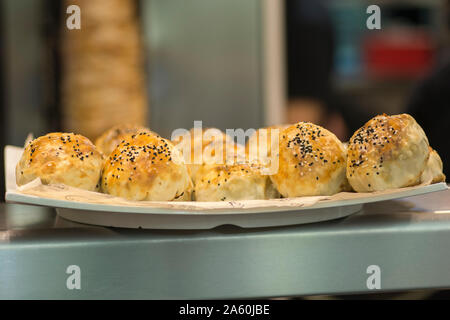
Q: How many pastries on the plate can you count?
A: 9